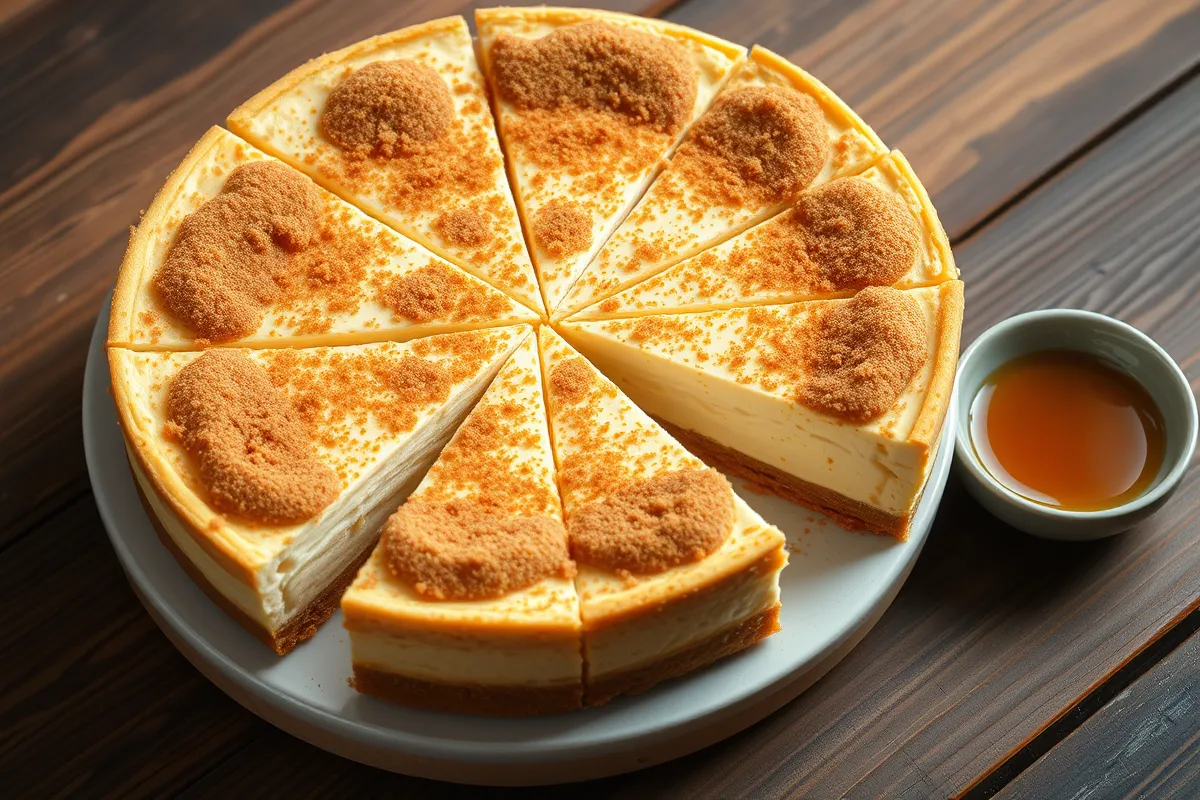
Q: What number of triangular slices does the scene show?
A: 9